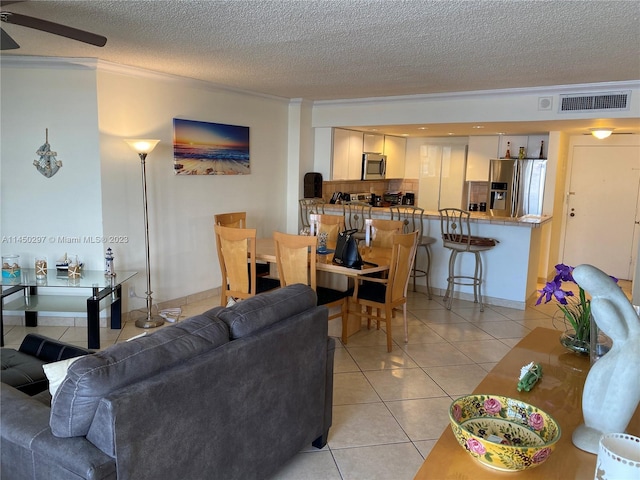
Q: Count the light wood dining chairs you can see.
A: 6